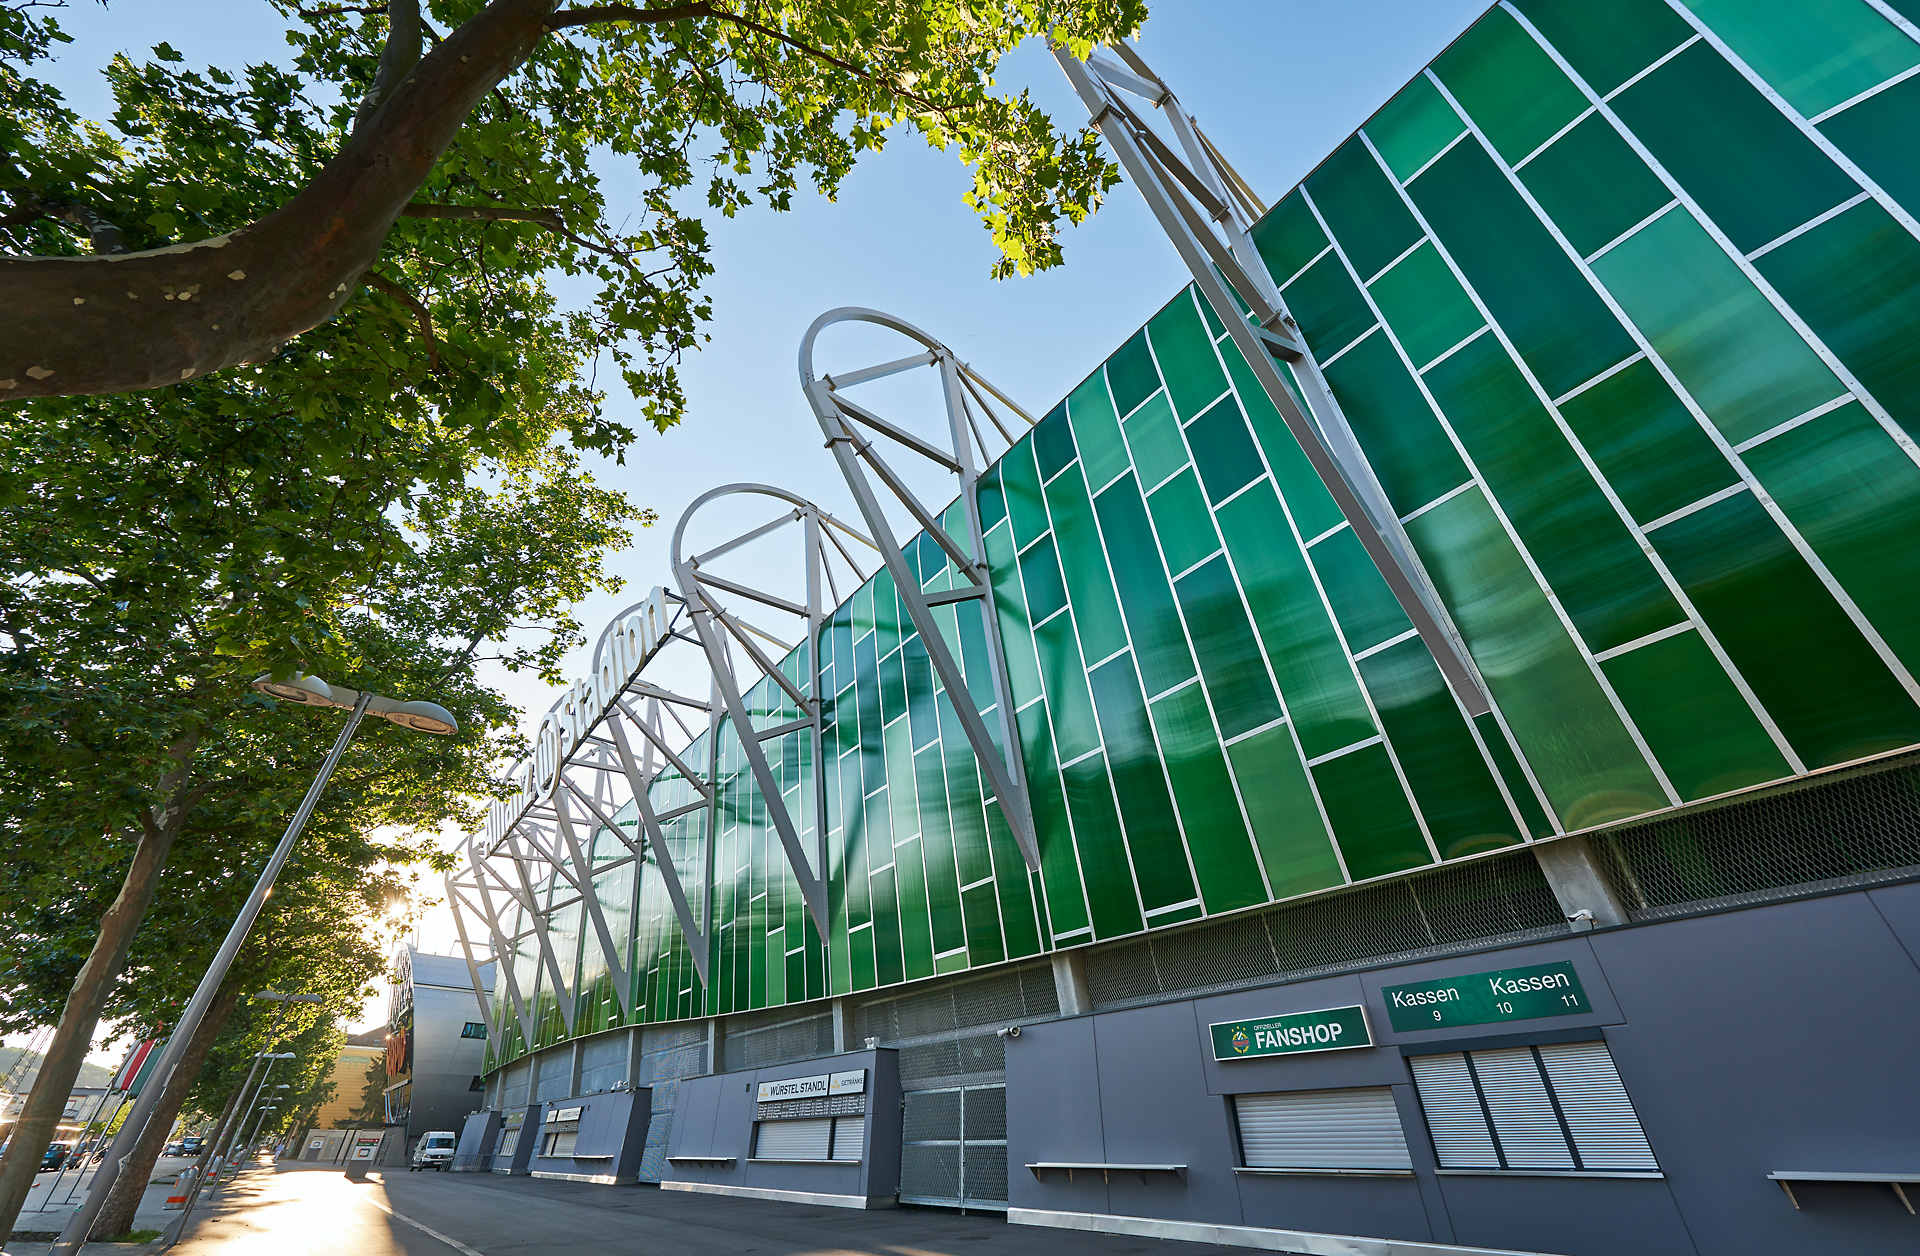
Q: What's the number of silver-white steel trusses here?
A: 8